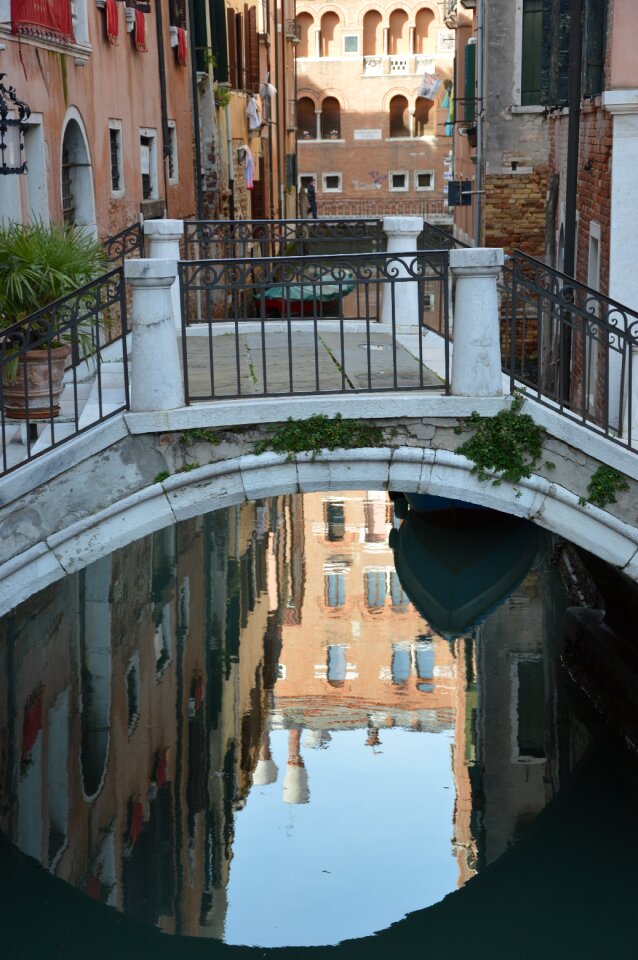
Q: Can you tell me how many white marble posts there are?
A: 4